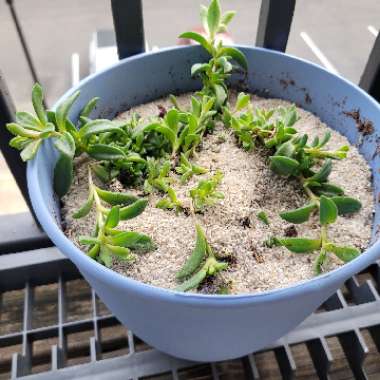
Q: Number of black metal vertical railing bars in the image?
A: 4